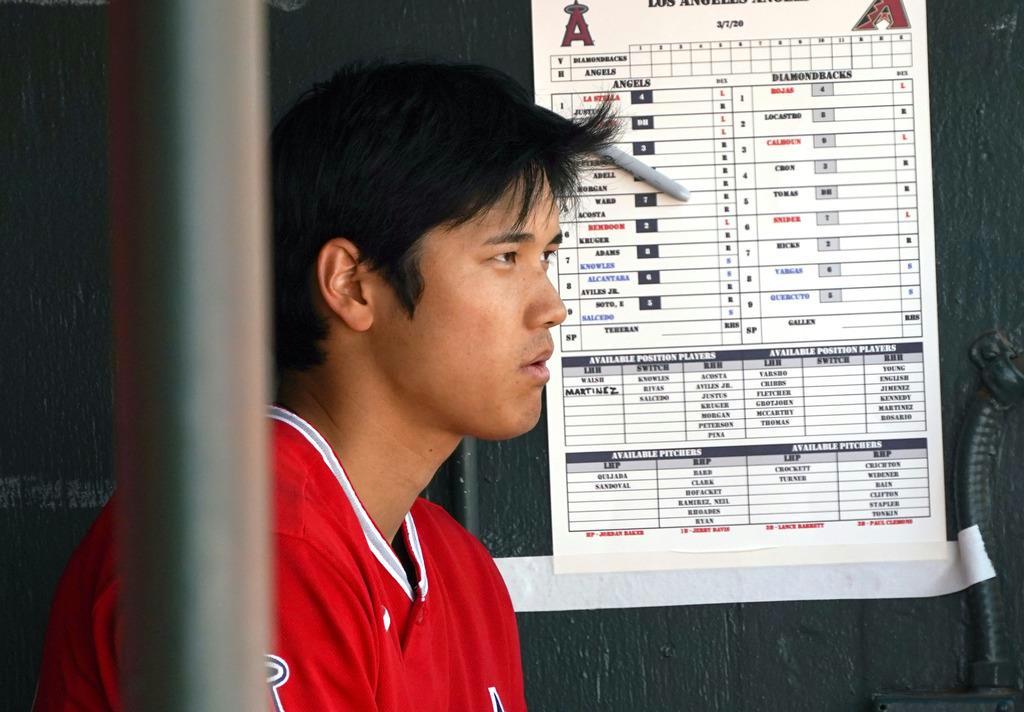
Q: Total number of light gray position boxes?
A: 9